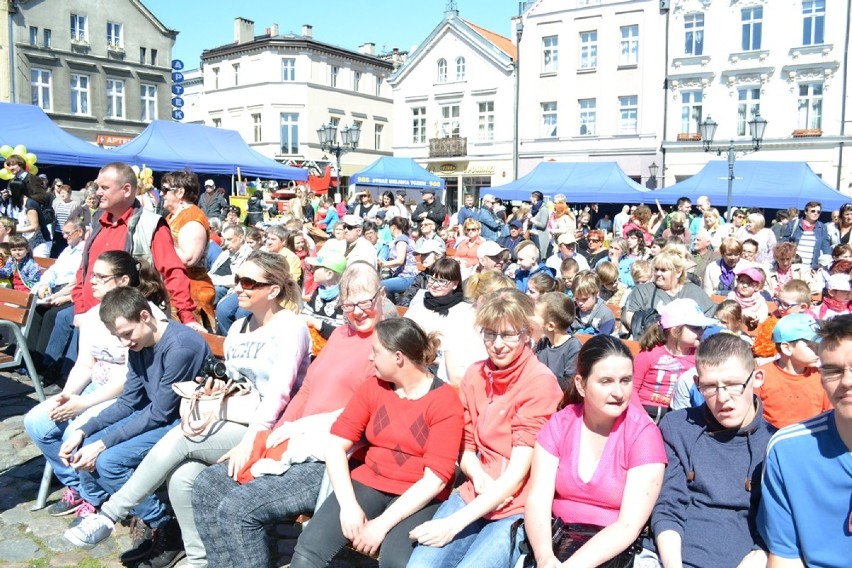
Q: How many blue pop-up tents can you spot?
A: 5